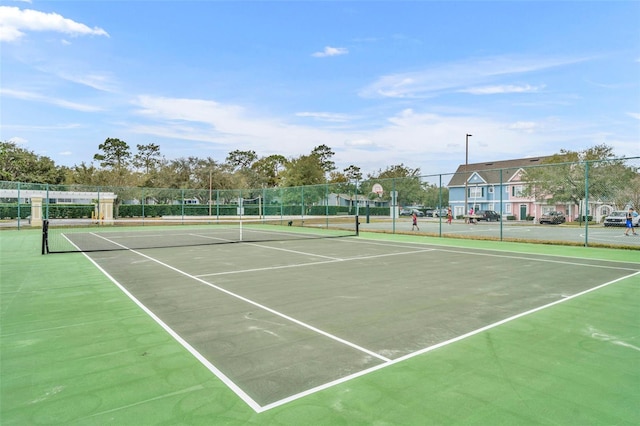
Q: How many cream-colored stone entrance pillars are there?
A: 2